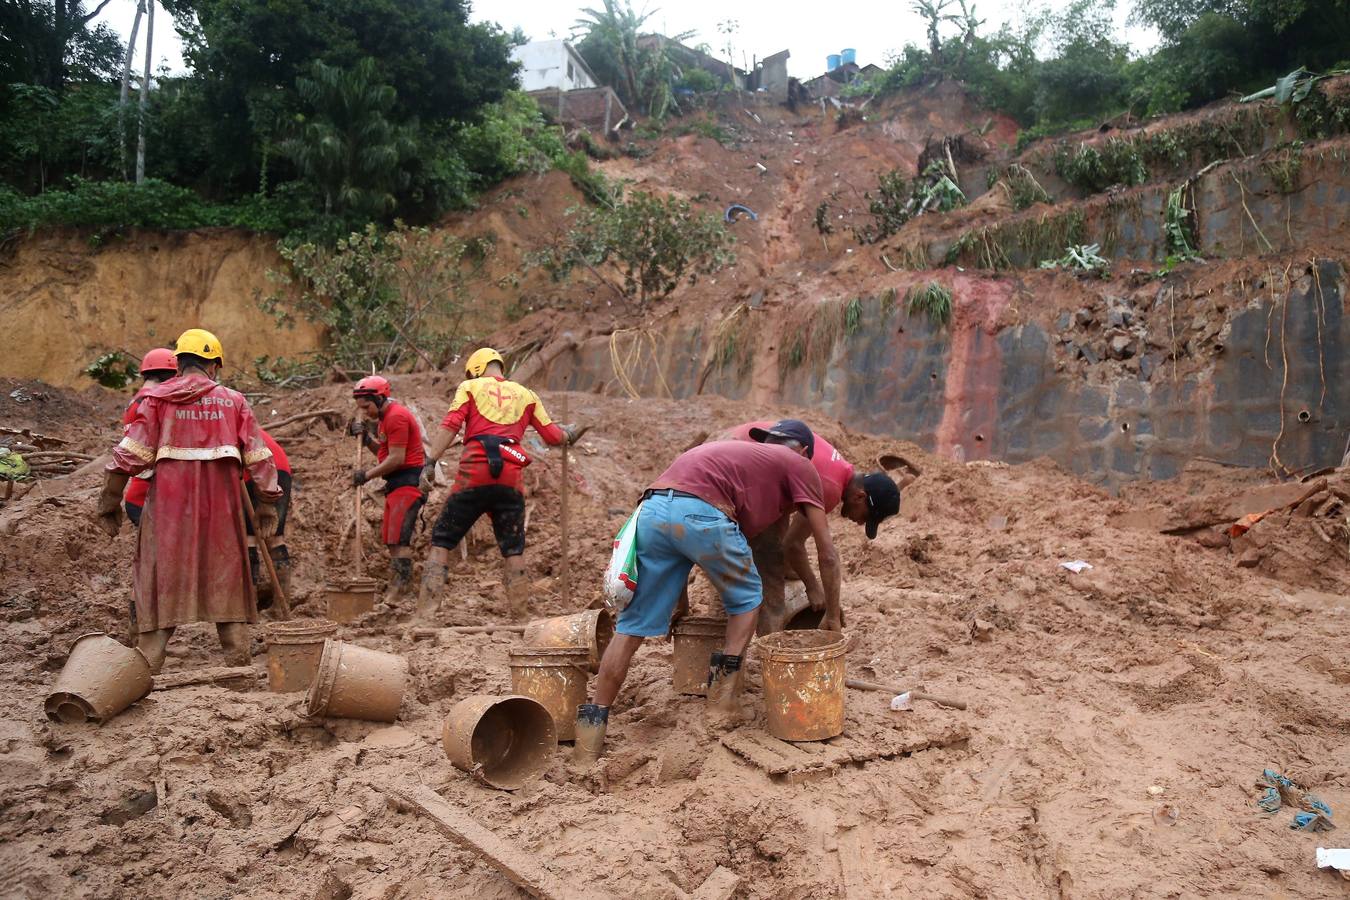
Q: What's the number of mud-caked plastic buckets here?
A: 10